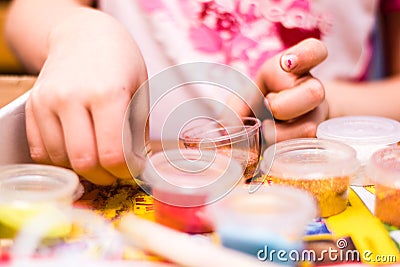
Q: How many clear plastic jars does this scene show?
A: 7